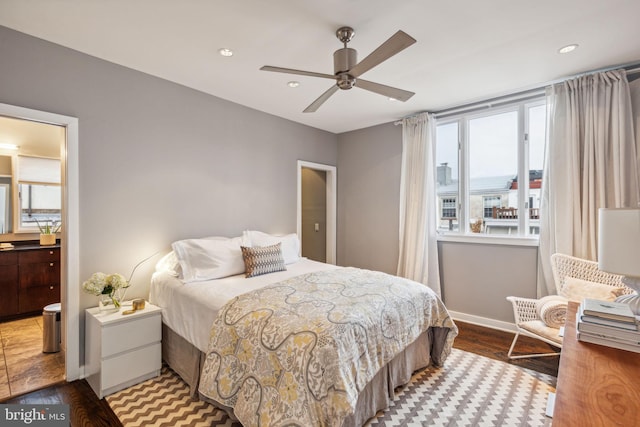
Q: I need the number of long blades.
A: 4